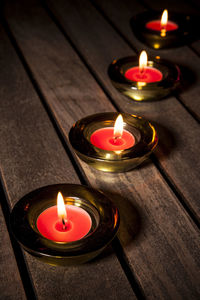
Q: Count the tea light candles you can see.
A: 4